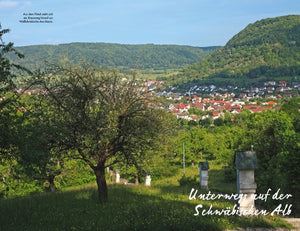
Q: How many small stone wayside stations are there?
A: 4